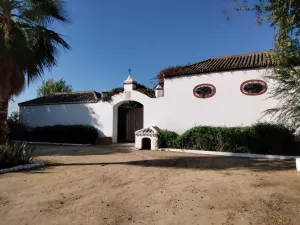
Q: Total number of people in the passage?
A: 0